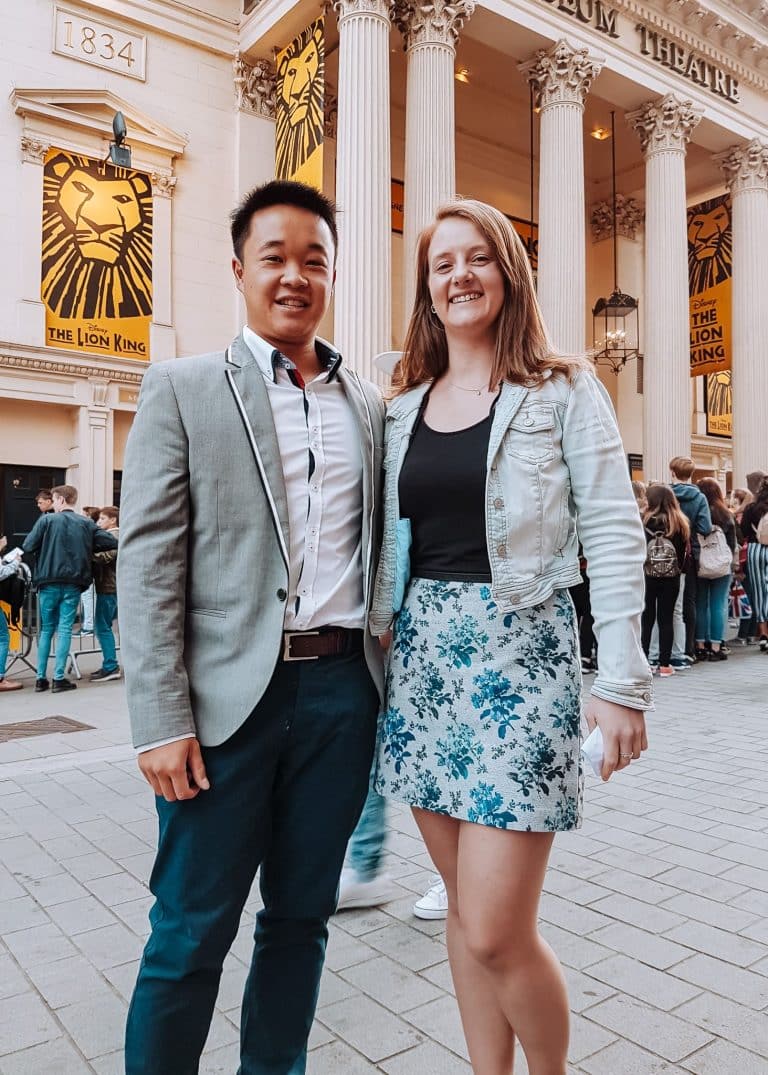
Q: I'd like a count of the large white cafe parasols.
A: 0